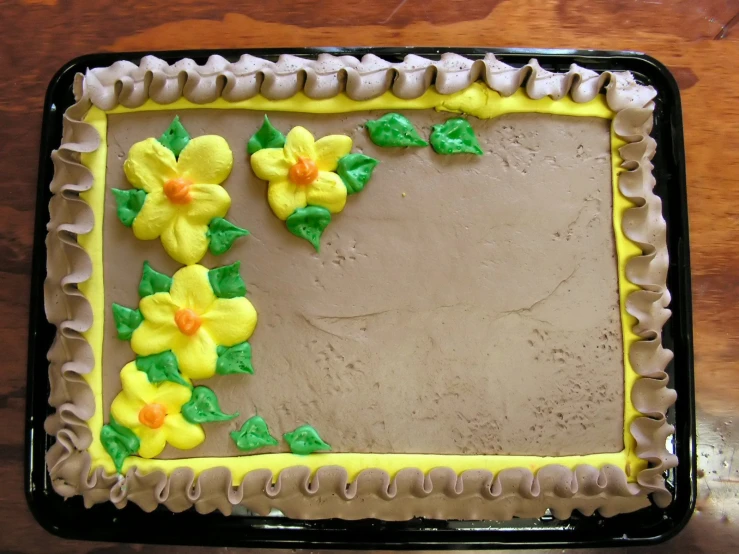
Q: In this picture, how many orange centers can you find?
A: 4